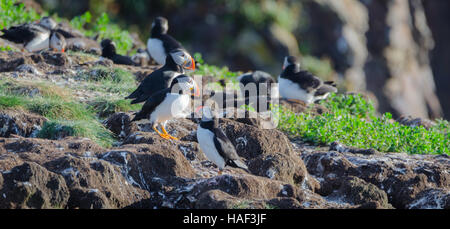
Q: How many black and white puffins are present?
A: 9